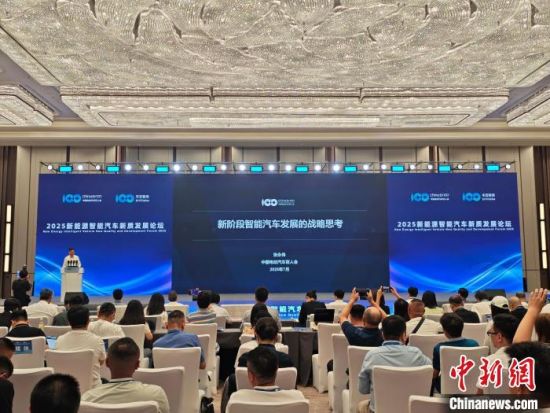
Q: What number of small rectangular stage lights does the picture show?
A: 10